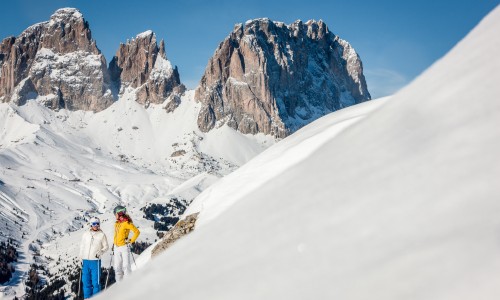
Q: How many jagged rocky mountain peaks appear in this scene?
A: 3